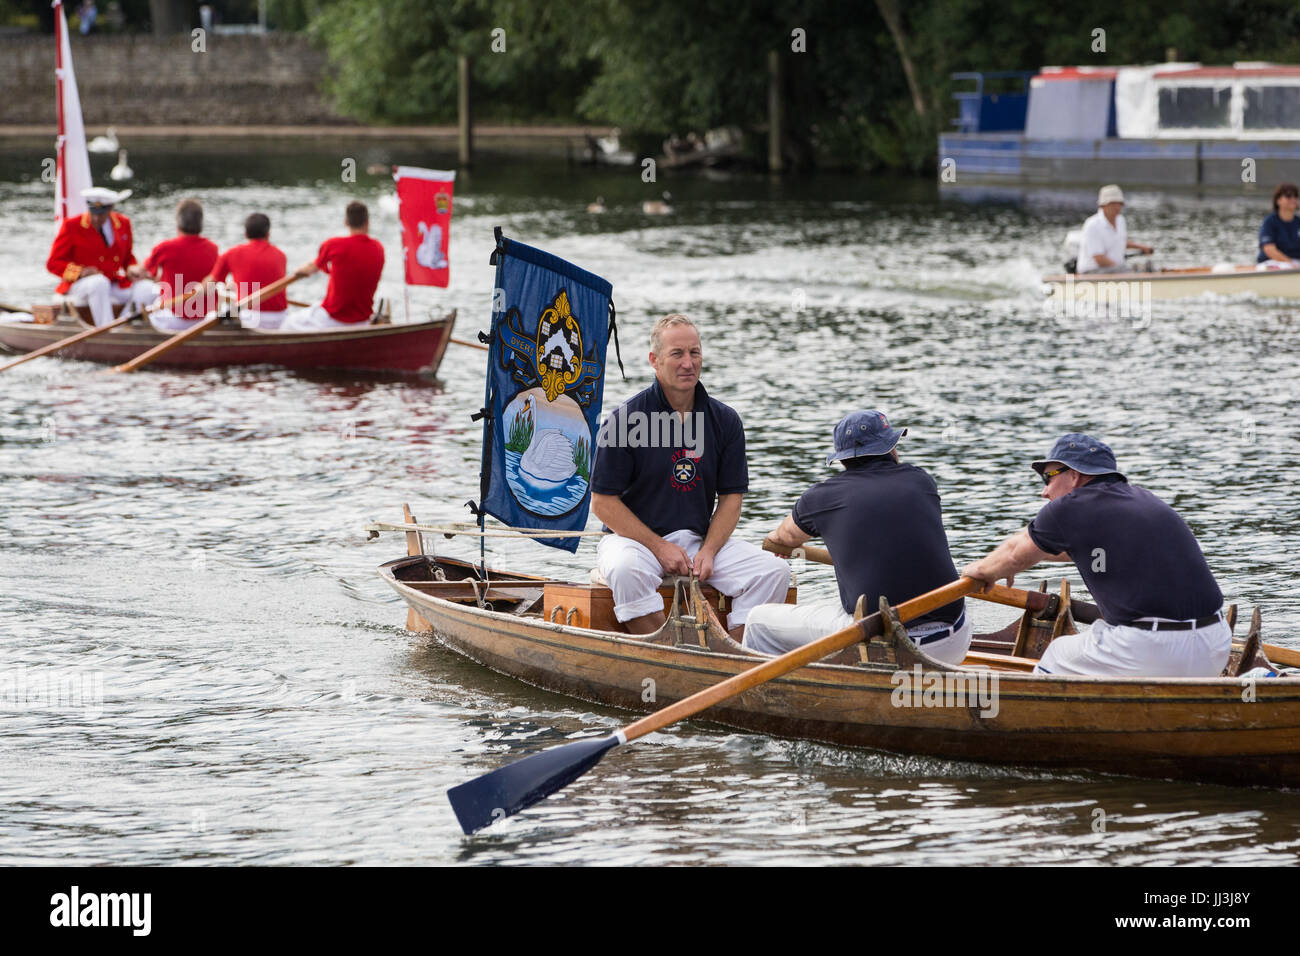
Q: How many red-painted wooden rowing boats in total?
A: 1